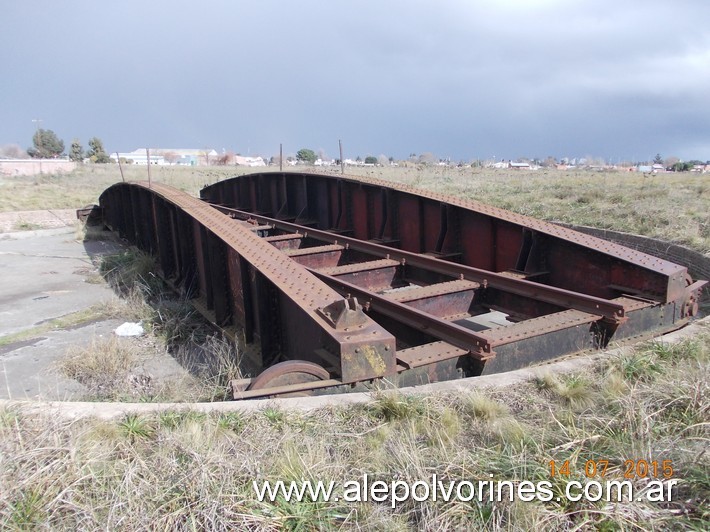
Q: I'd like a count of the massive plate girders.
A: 2